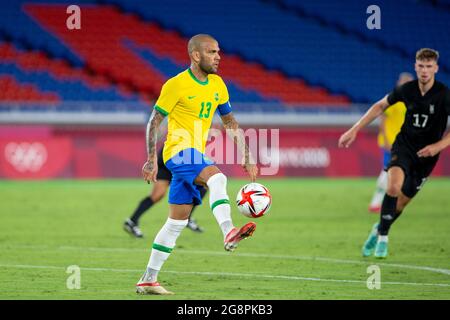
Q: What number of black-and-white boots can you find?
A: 2